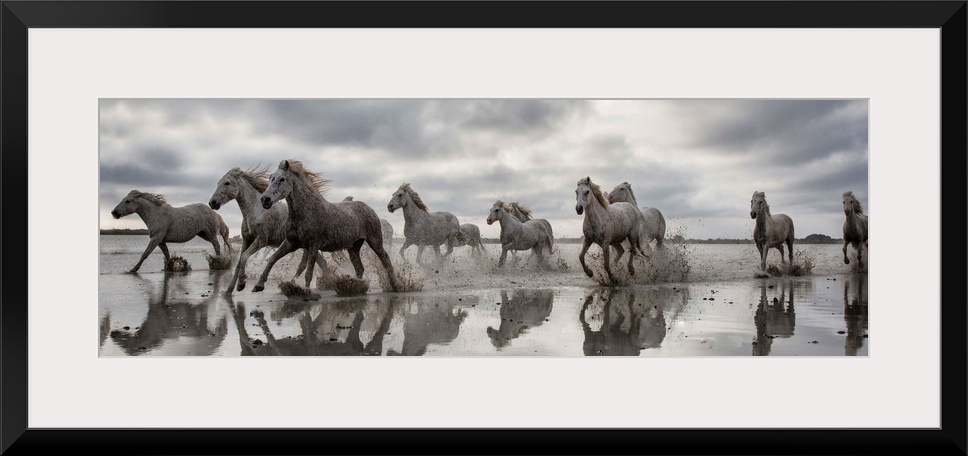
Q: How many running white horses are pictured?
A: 12